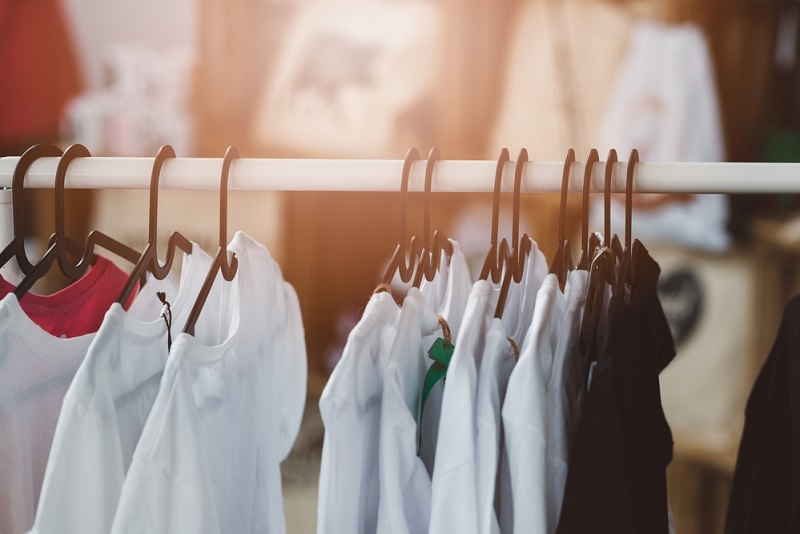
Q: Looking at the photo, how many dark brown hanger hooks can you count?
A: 12